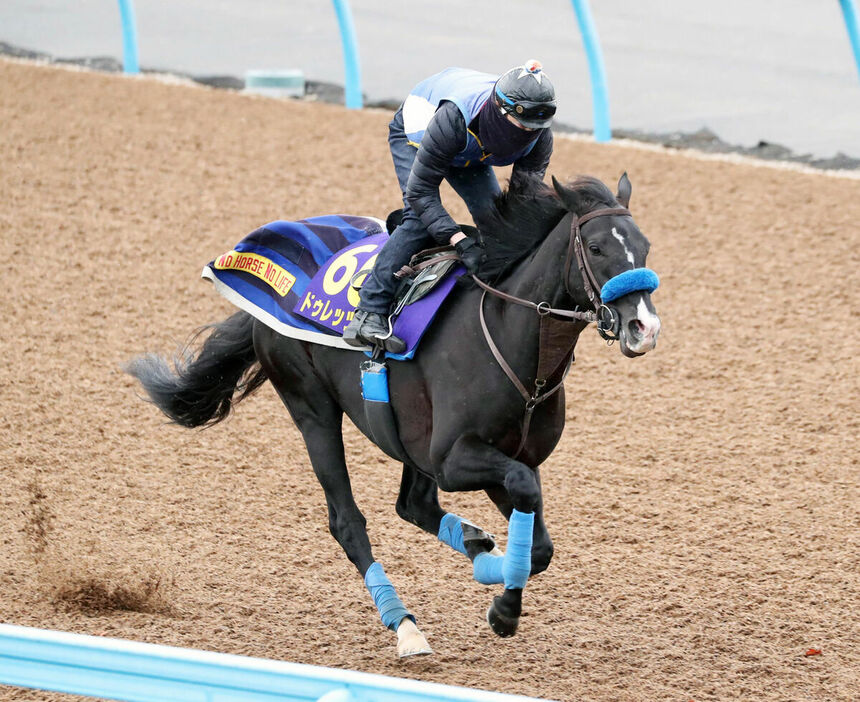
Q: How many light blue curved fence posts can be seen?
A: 4